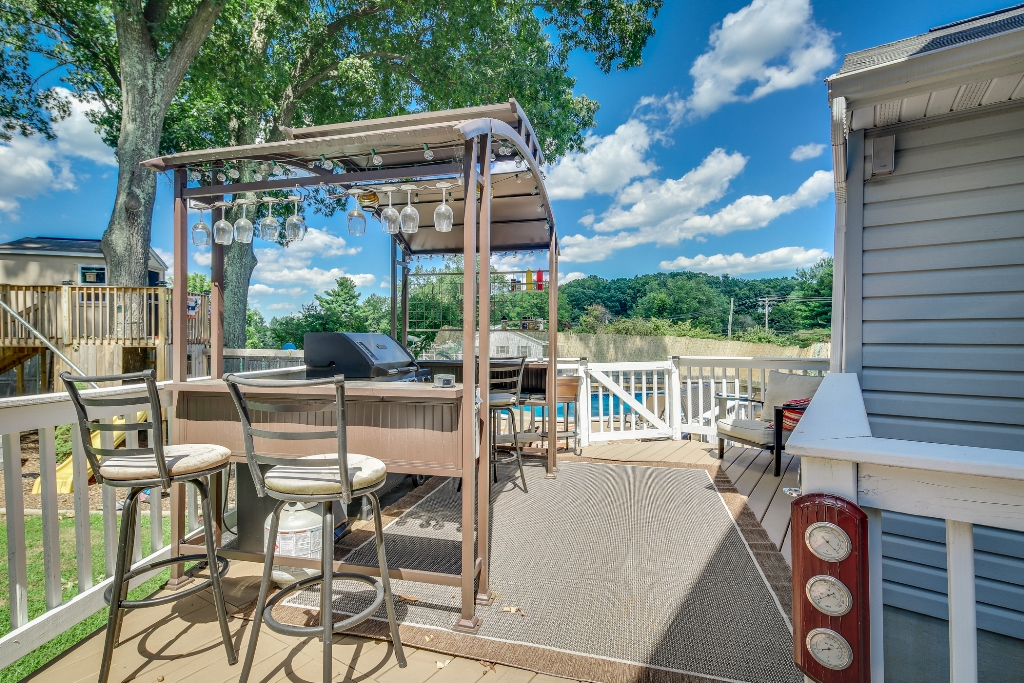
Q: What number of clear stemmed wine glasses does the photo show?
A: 9